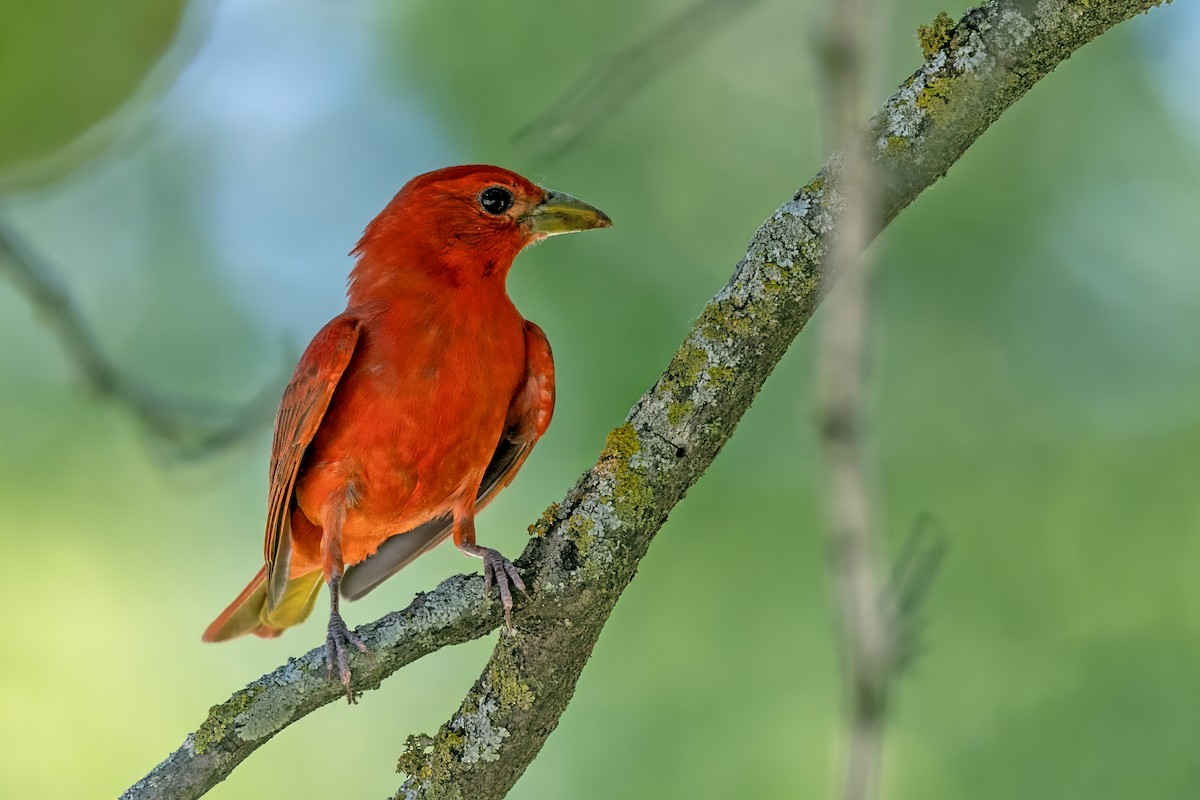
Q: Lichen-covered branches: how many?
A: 2